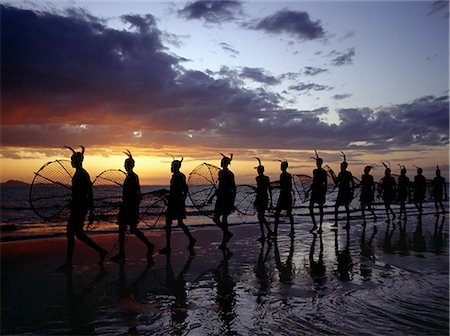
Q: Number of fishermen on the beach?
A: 13